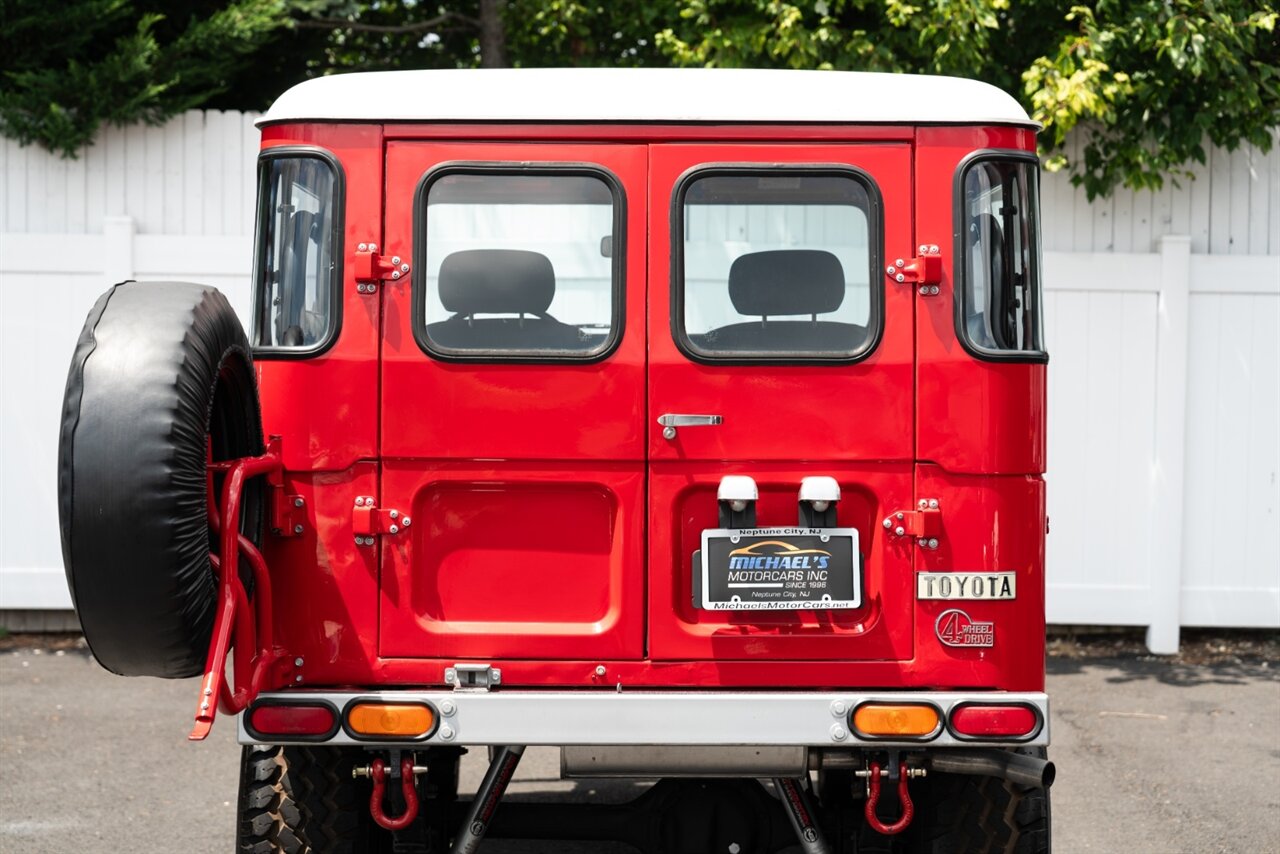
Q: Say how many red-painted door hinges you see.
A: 4